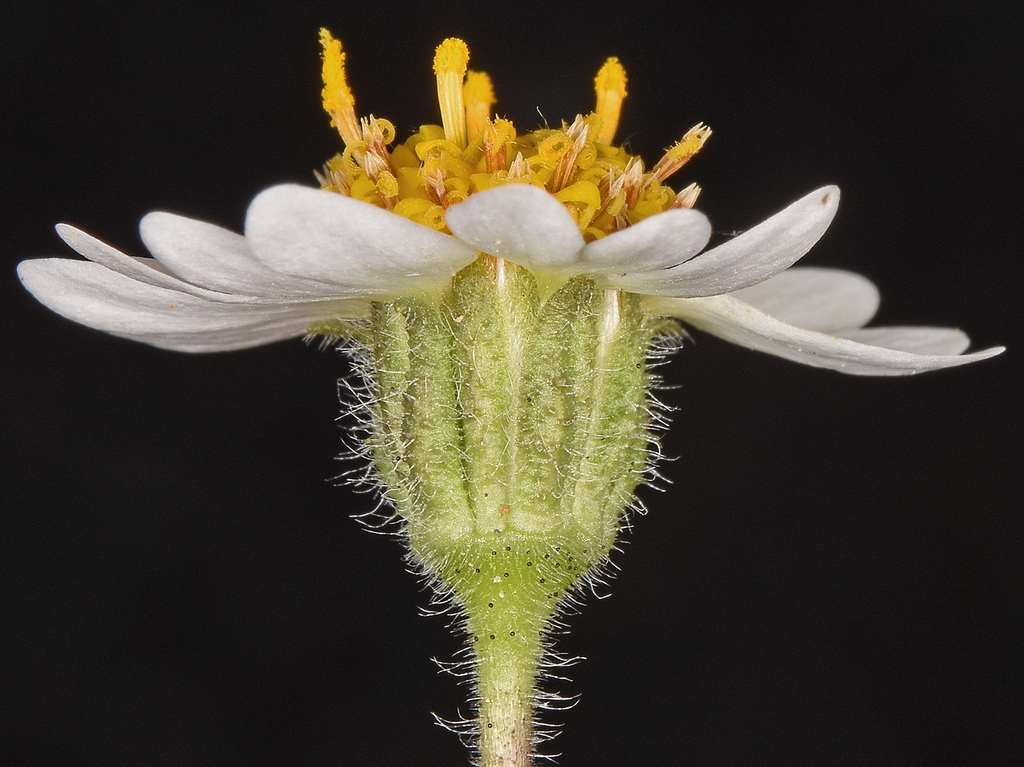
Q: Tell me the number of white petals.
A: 10